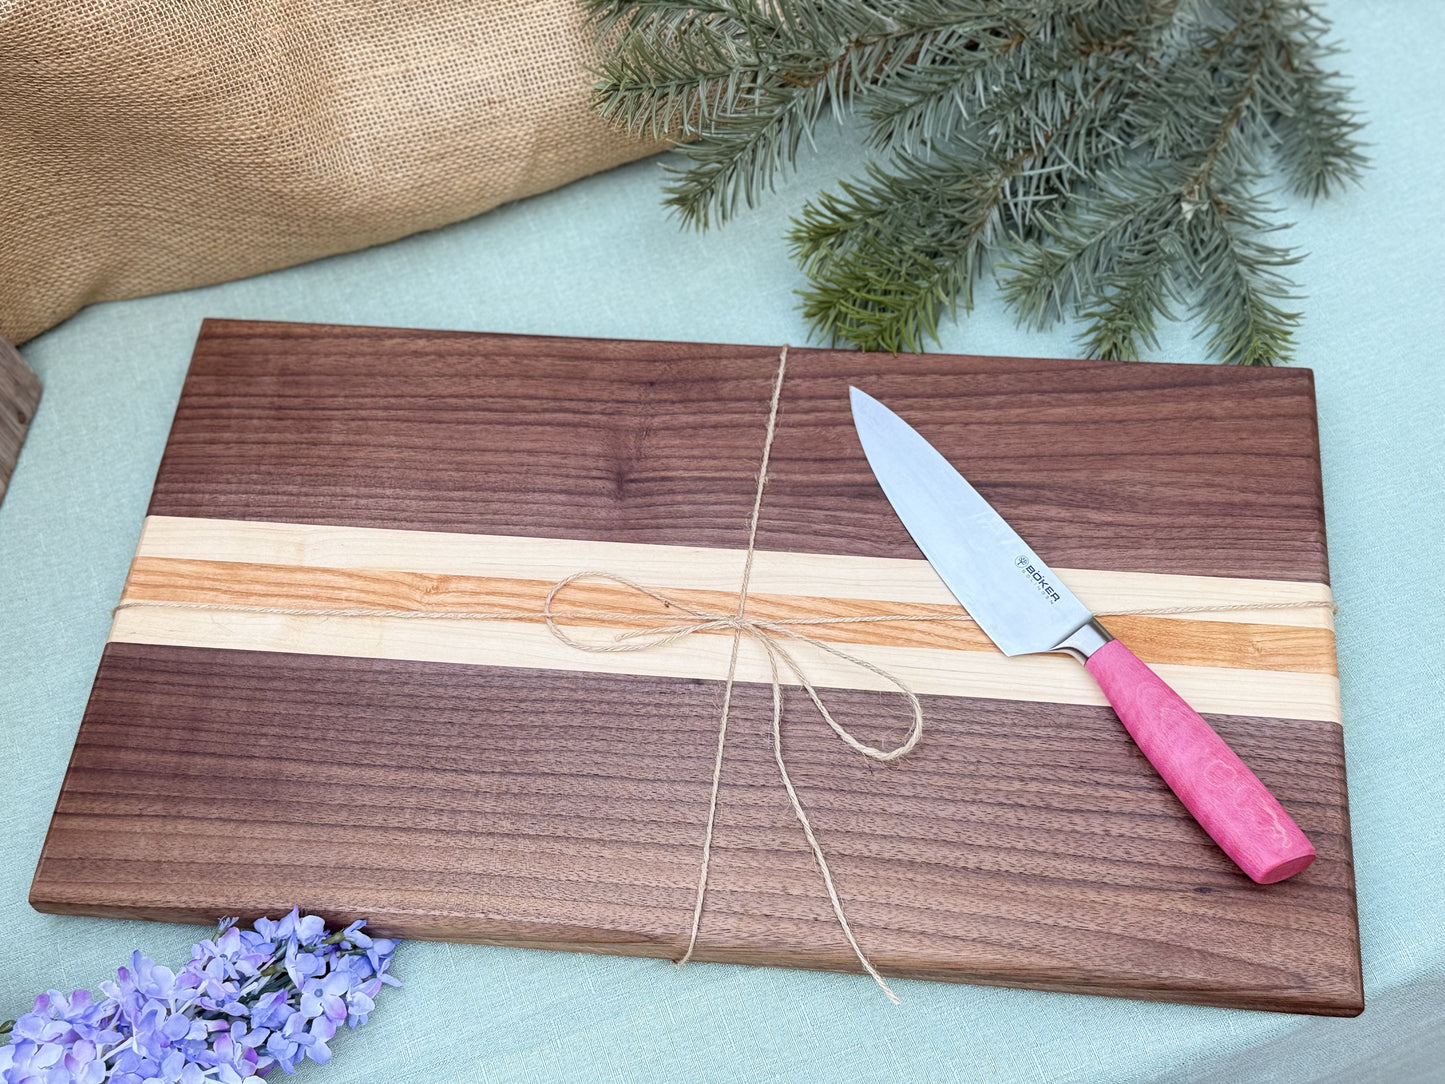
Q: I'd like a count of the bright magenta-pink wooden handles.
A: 1